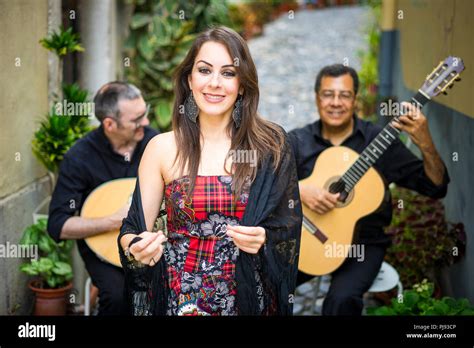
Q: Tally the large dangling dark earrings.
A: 2